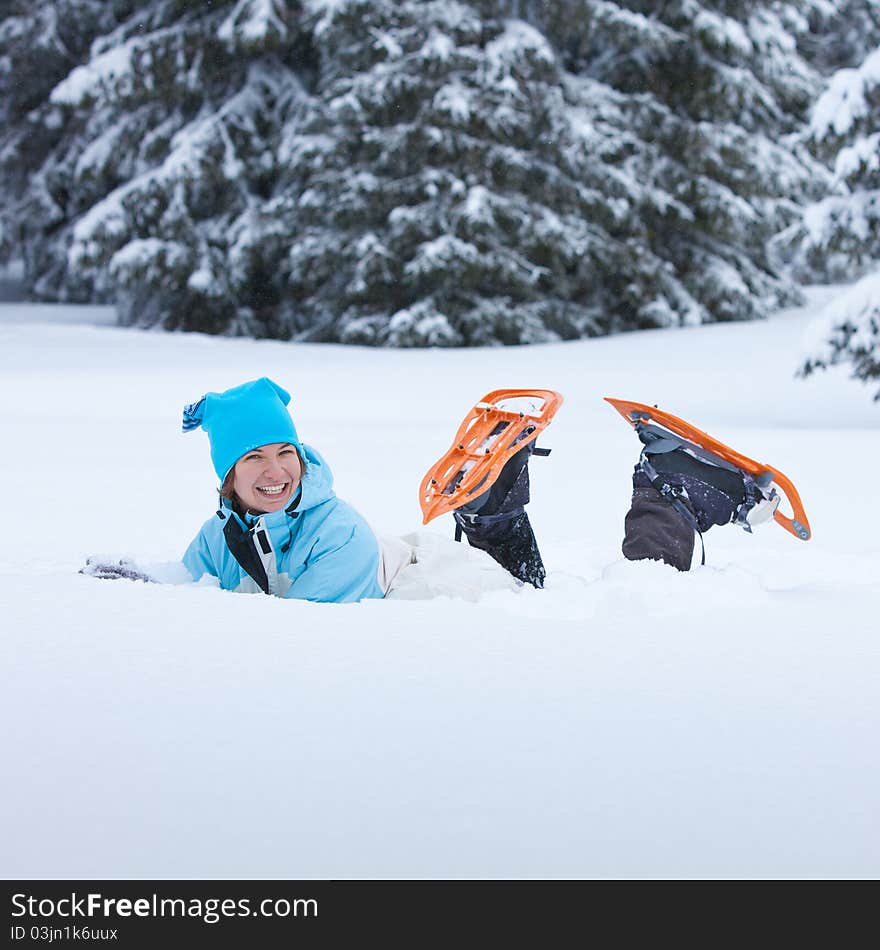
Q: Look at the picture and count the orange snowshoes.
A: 2